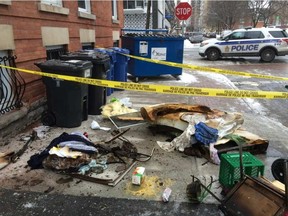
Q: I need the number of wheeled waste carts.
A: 4